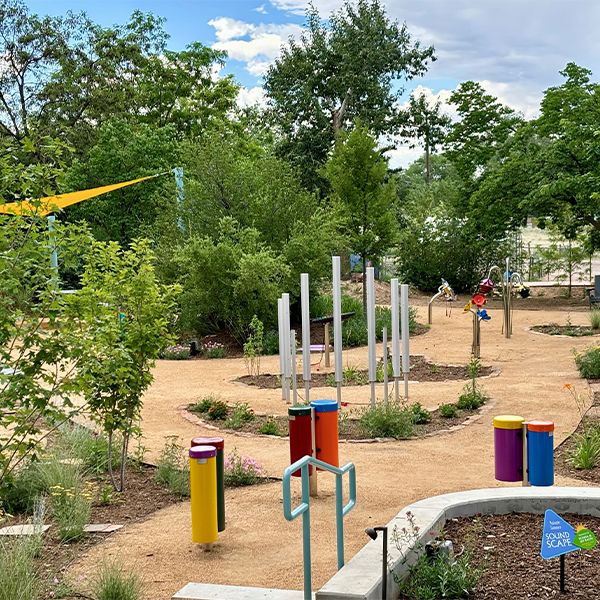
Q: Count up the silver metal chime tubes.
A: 7